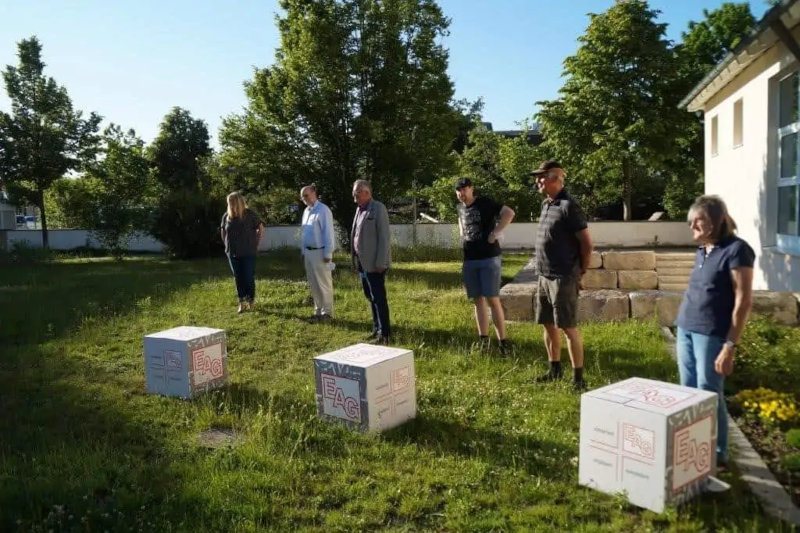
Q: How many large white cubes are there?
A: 3